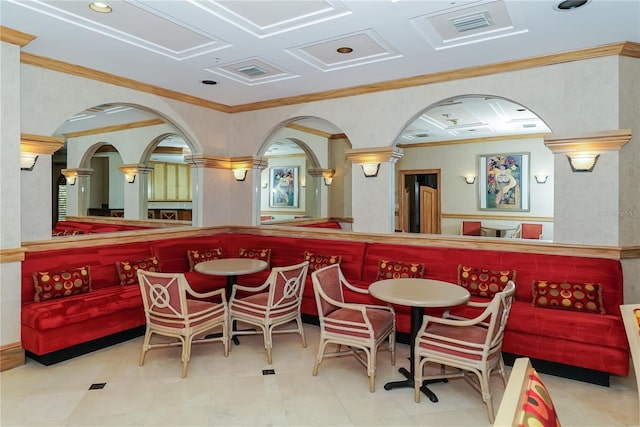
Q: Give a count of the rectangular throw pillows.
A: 8